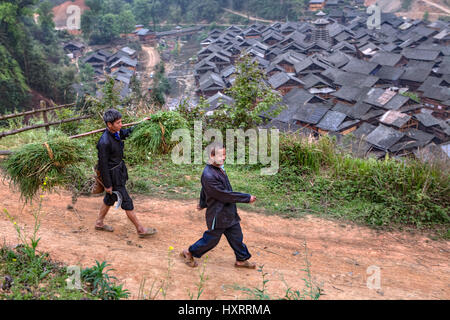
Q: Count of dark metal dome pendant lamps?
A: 0